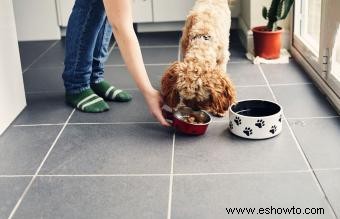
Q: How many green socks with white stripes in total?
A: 2